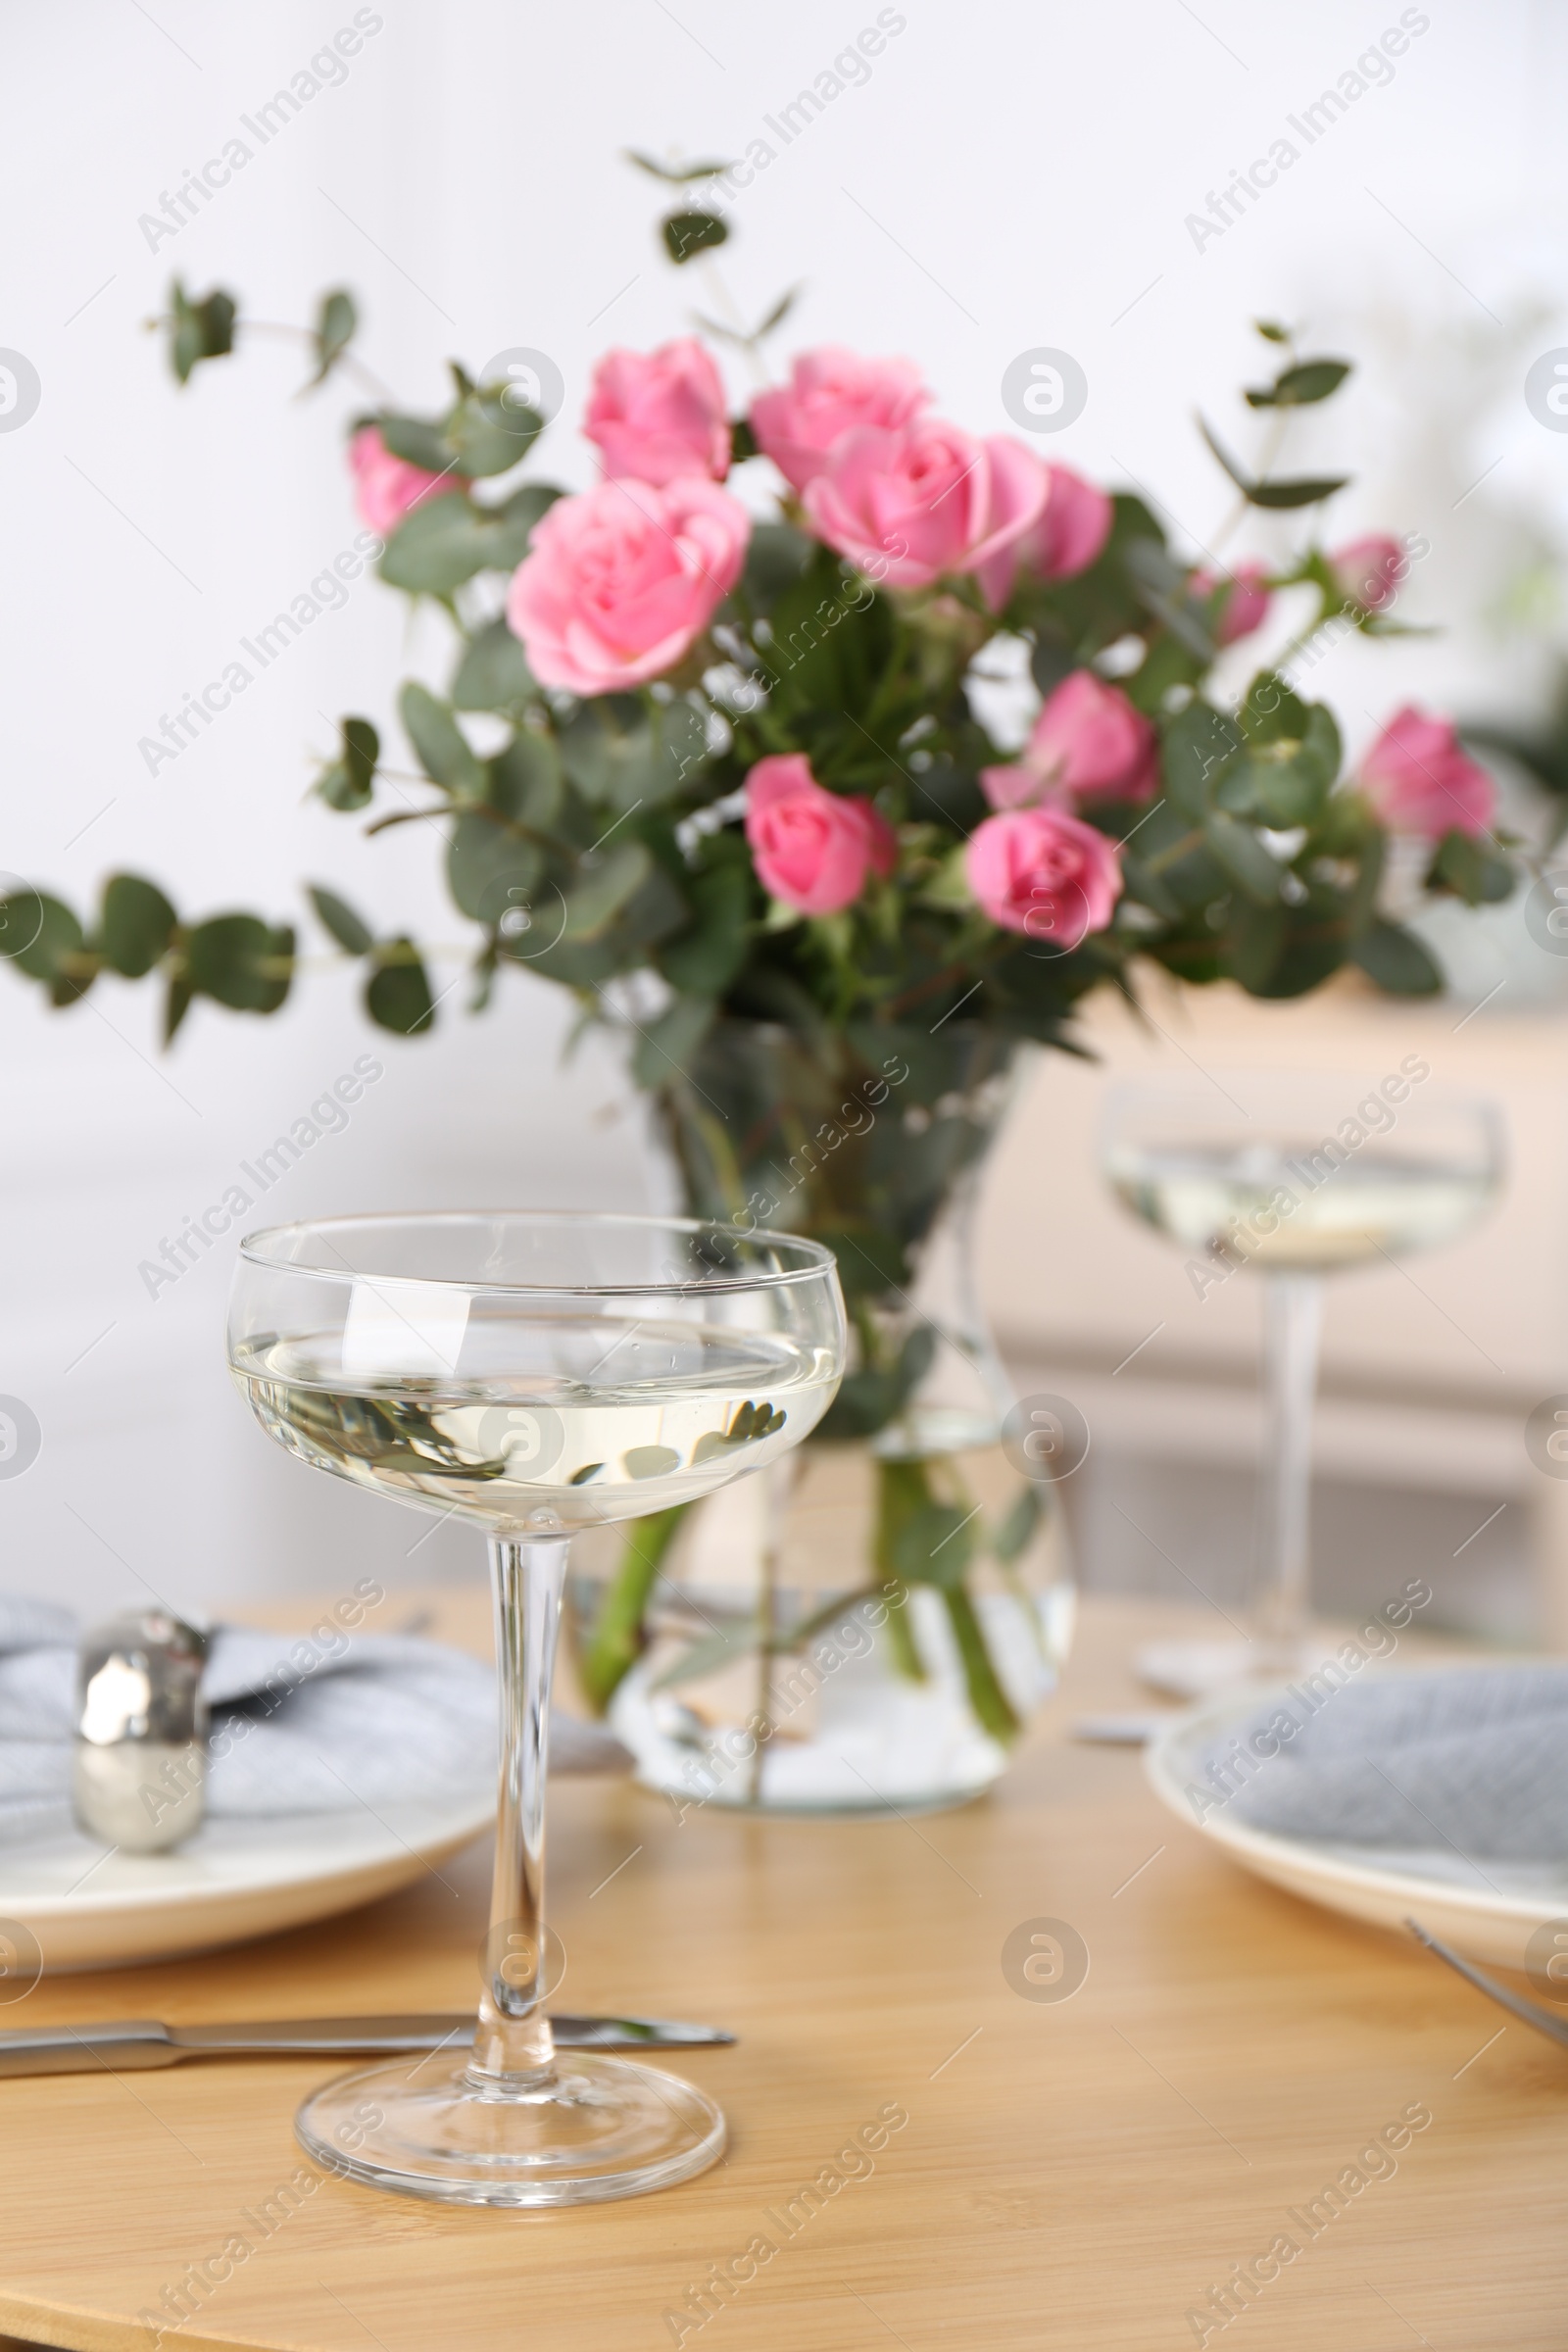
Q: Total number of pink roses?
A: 12